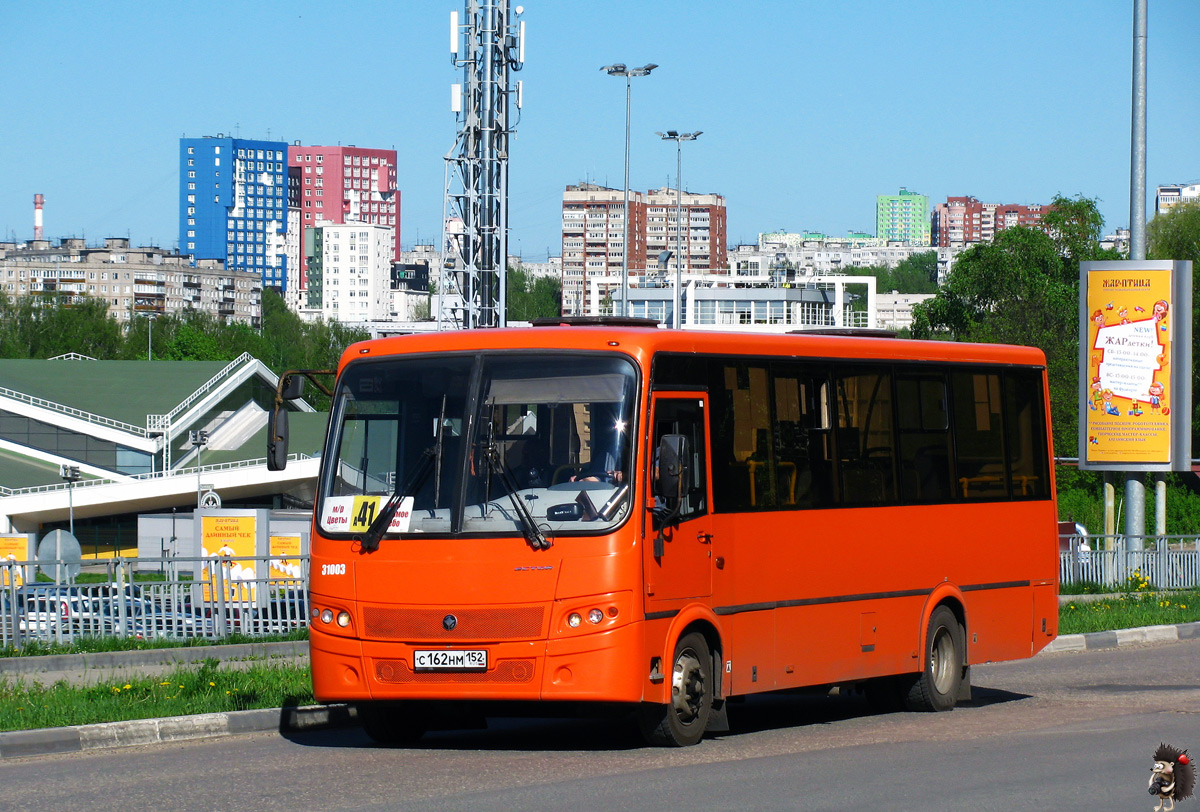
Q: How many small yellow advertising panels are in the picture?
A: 3